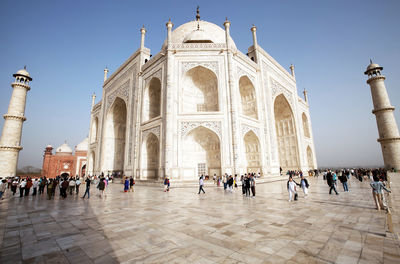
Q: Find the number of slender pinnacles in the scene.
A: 8